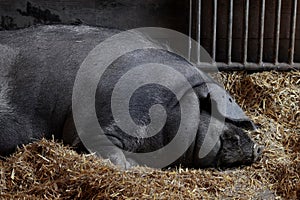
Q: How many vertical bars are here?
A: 8